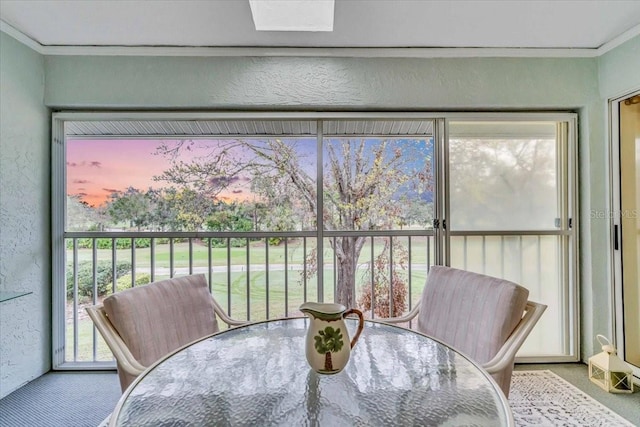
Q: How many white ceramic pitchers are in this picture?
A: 1